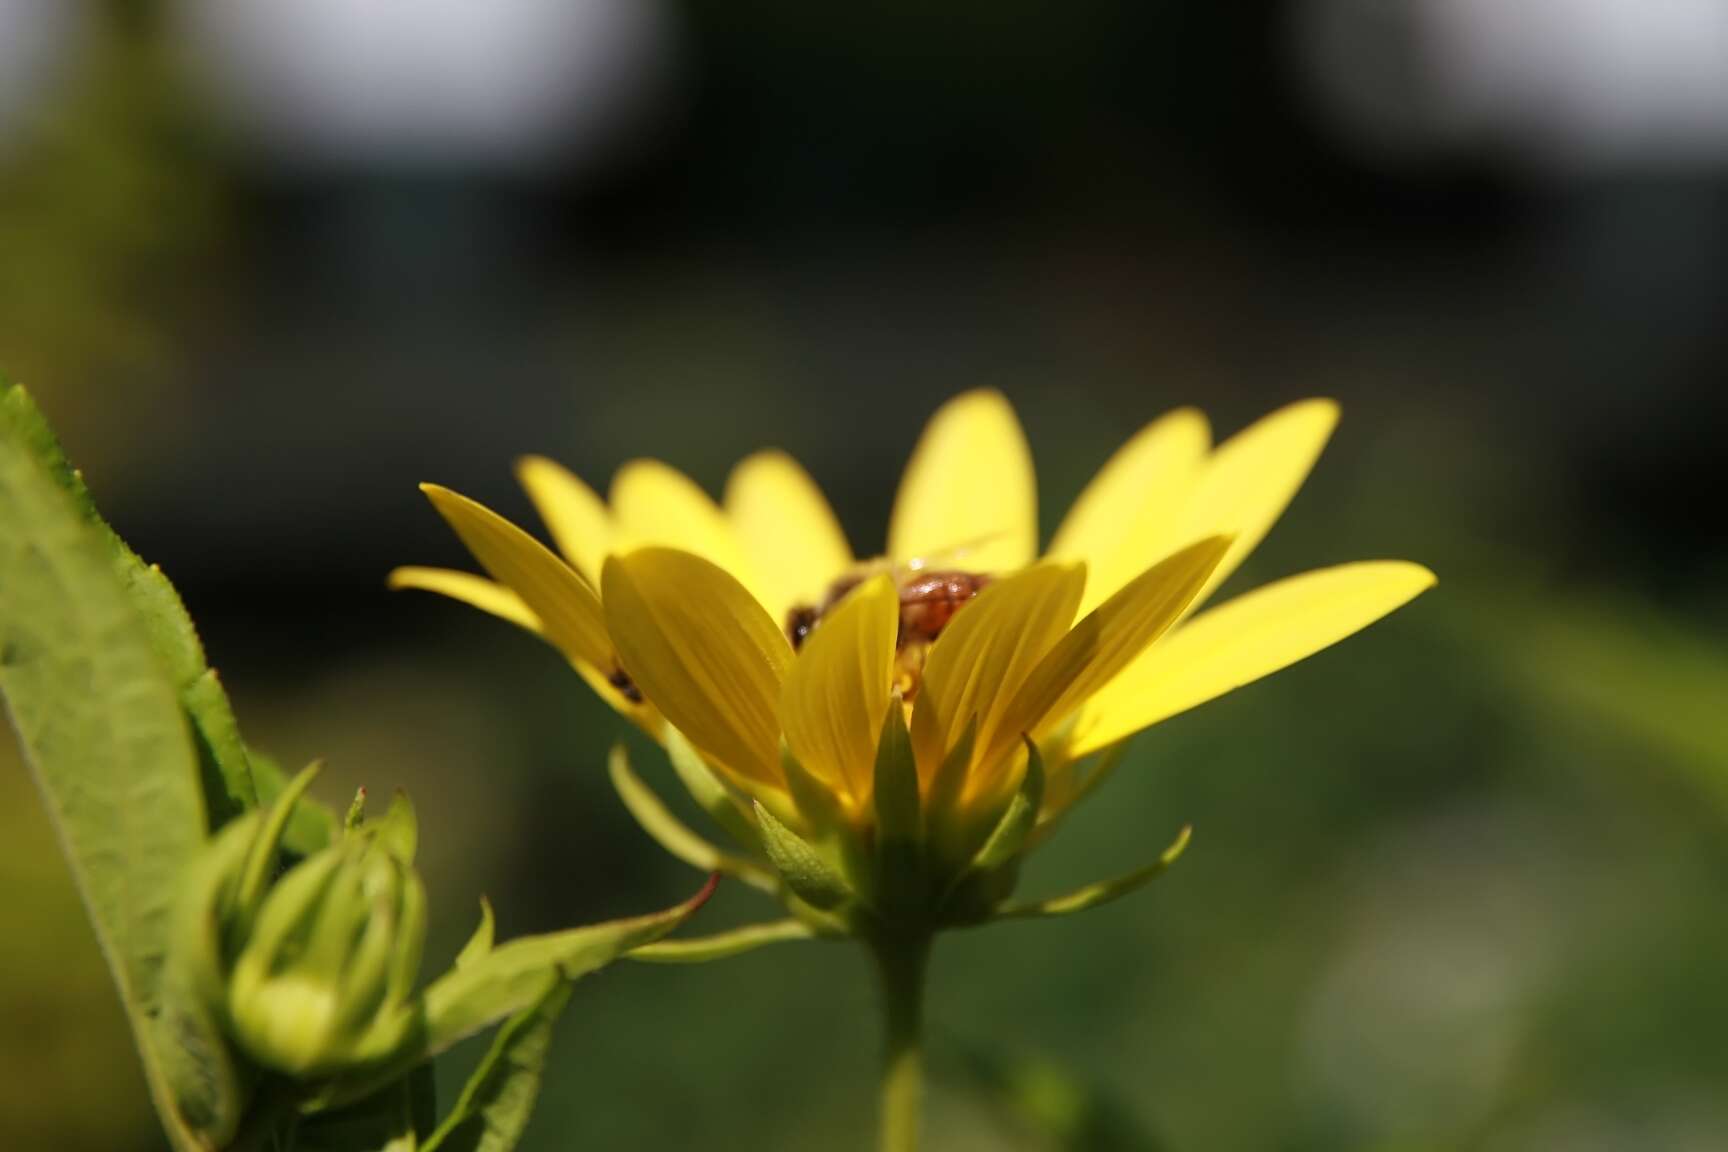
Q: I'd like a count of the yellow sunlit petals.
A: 13